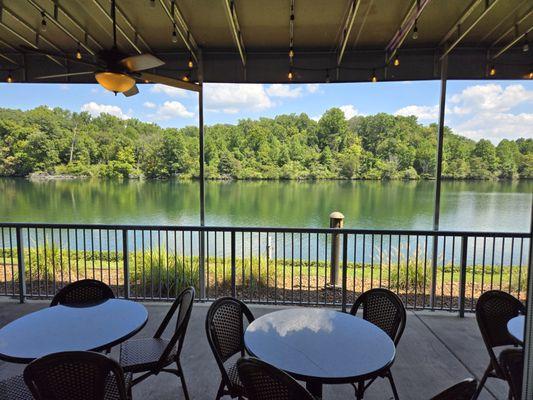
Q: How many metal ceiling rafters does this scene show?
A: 11